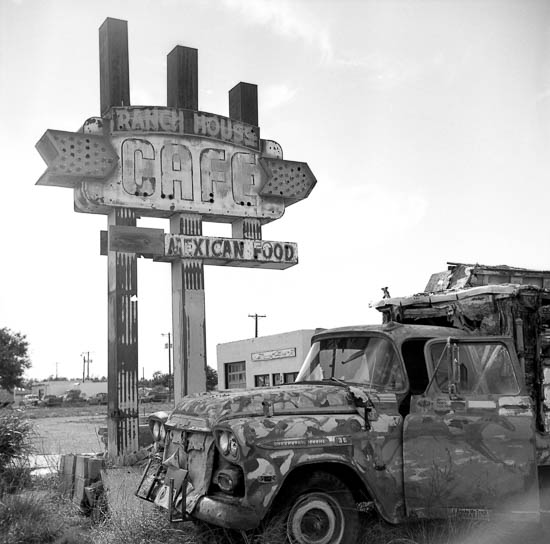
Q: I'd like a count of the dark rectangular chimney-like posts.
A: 3